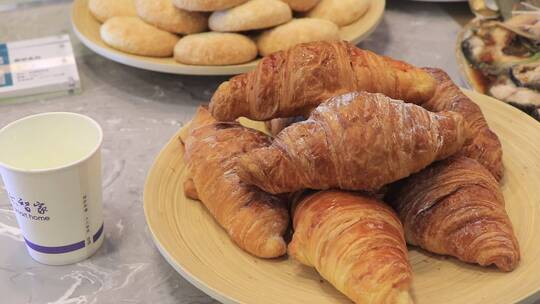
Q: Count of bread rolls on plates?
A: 9